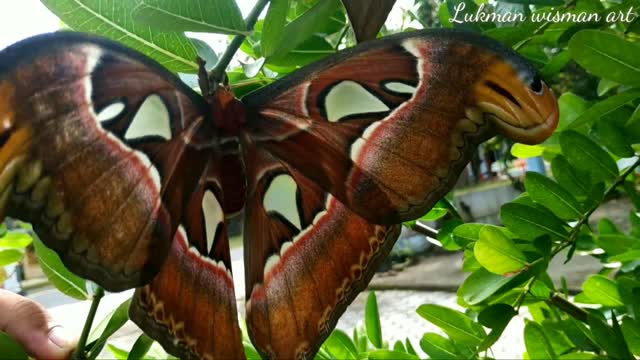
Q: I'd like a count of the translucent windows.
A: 6